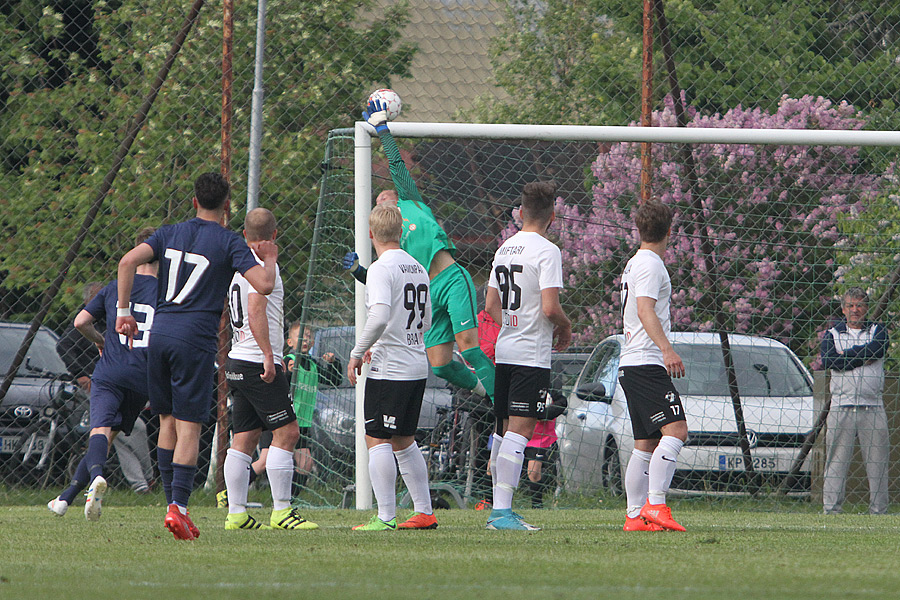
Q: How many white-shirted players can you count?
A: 4